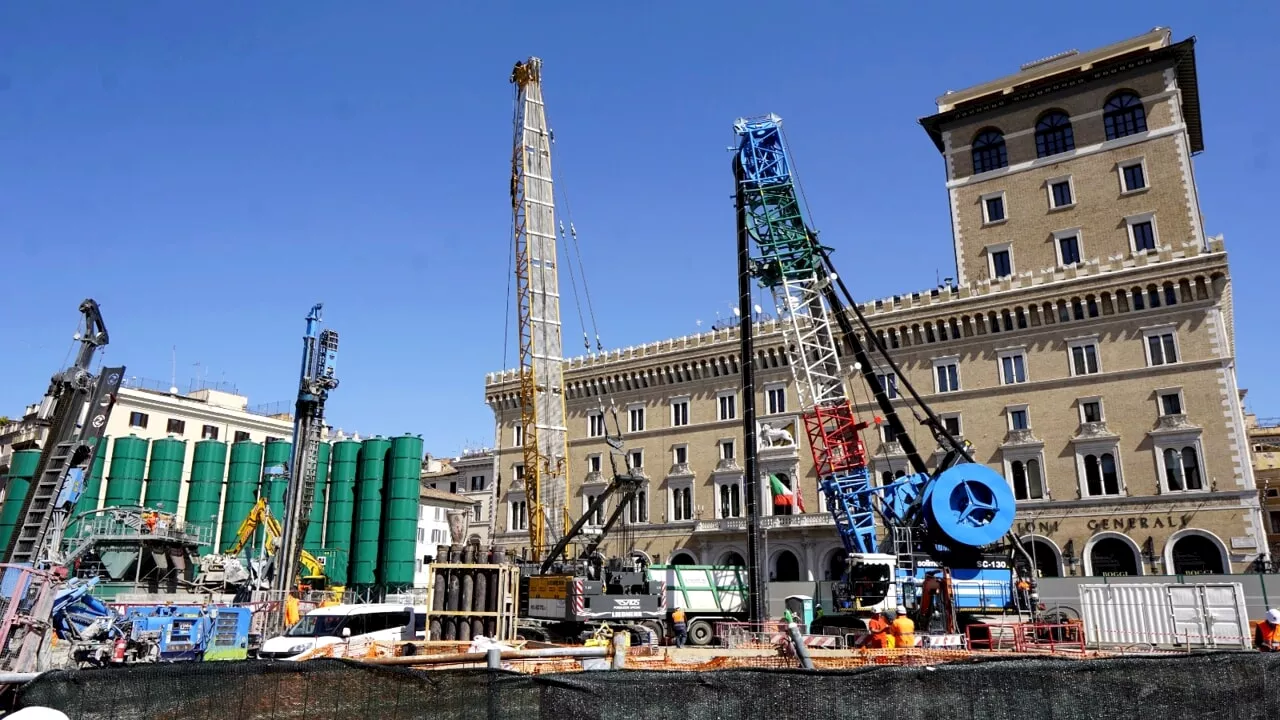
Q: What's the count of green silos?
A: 11